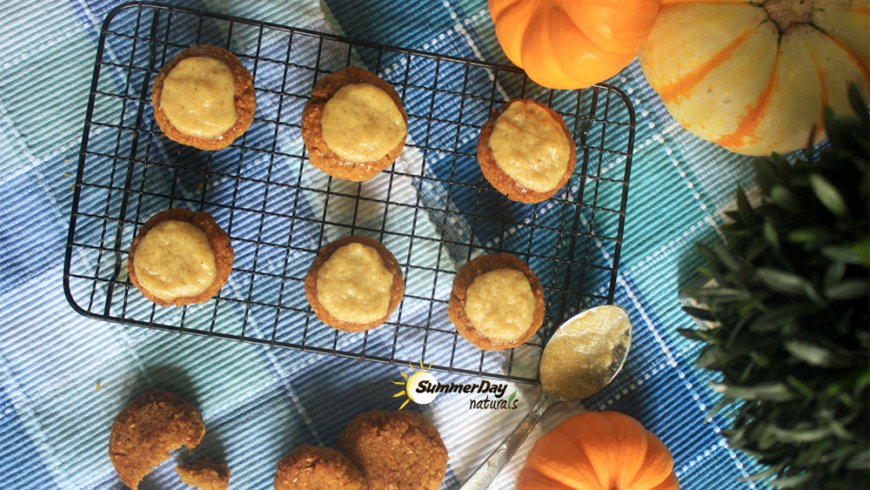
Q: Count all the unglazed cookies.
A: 3